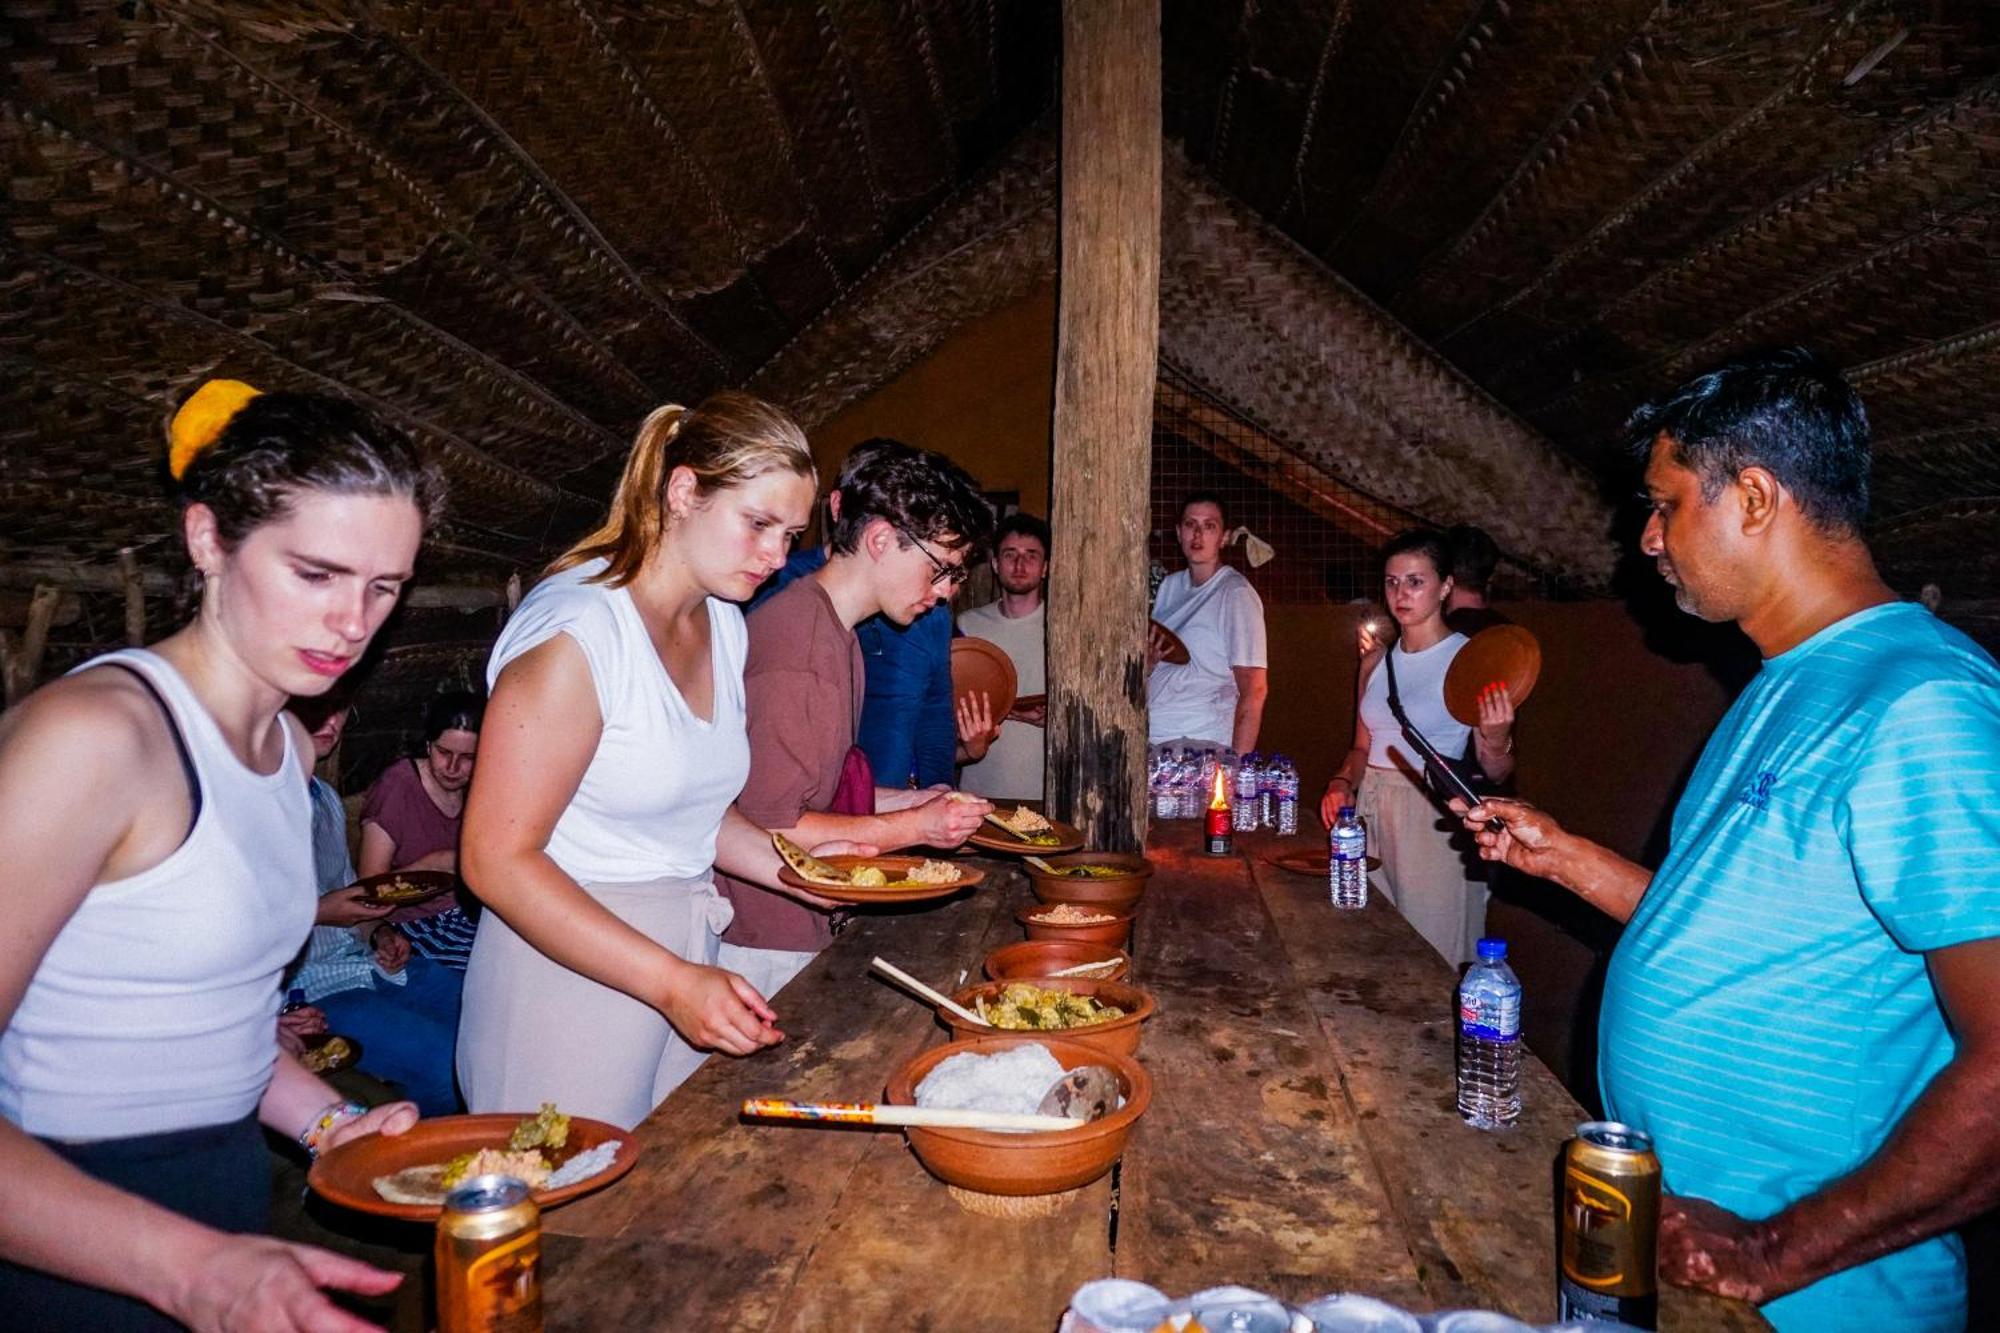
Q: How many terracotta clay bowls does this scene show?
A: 5